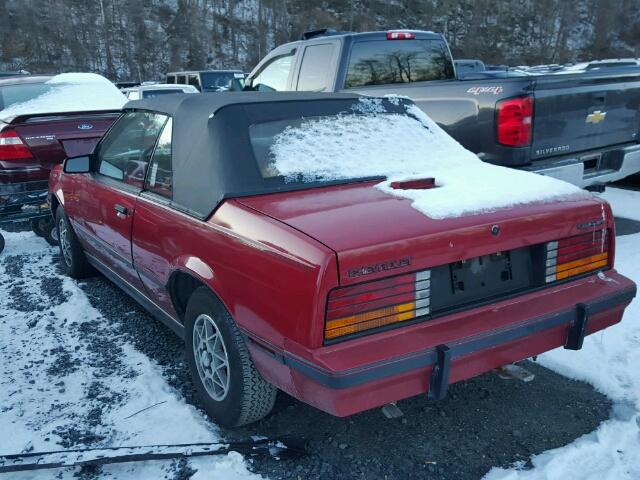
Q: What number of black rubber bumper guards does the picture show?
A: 2